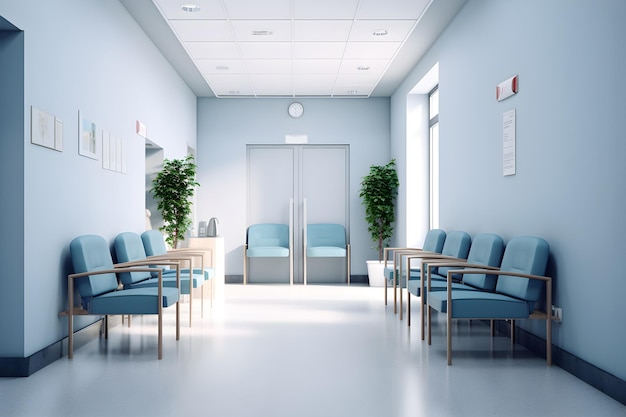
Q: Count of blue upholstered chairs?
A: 9